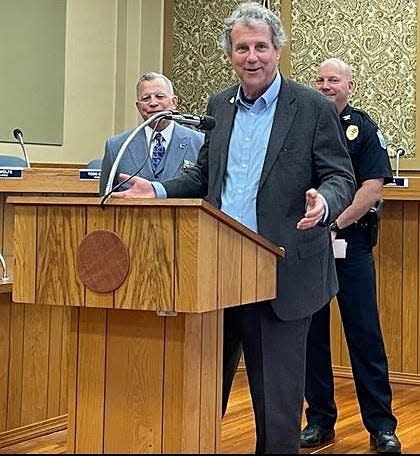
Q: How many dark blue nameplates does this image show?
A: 3